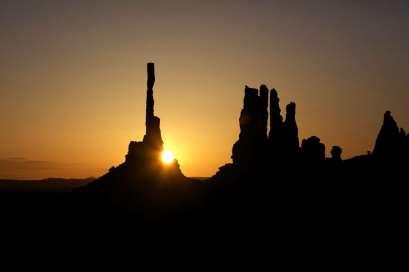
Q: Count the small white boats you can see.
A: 0